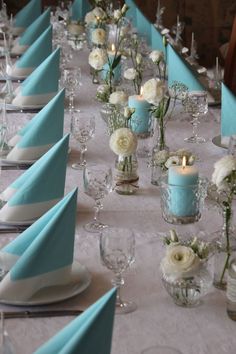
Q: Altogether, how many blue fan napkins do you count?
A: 14